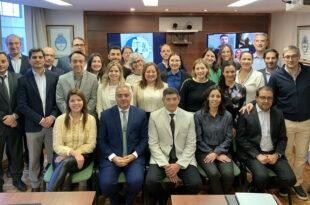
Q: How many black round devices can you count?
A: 2